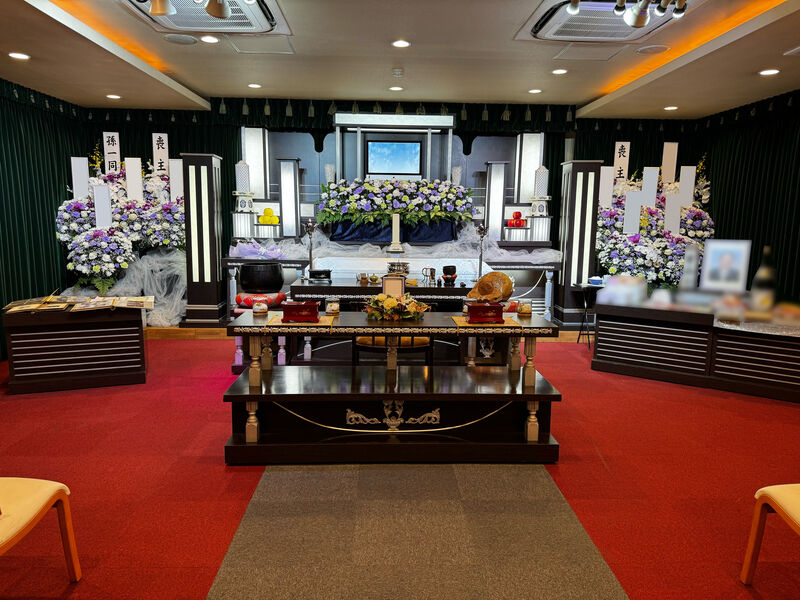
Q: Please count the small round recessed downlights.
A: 10